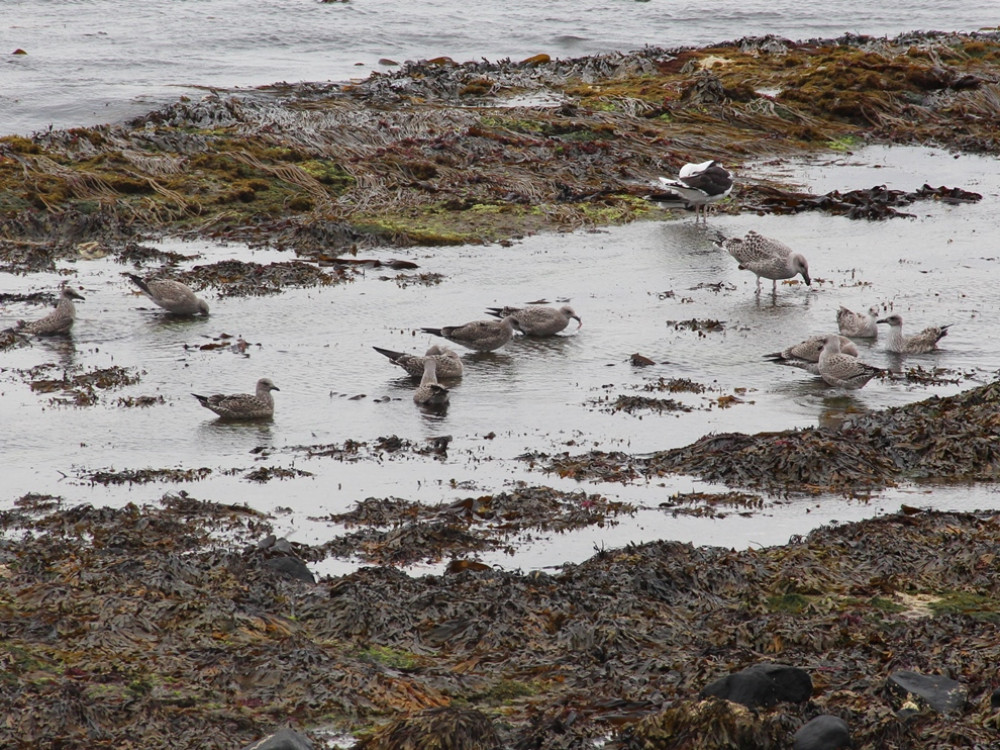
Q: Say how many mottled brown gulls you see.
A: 12